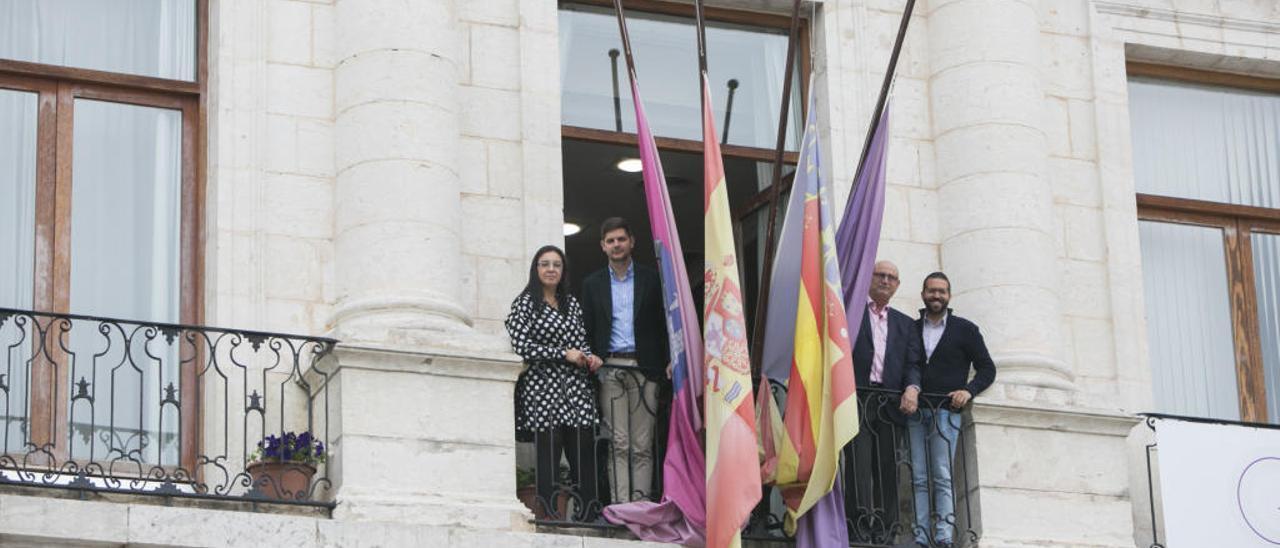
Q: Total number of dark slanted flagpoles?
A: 4